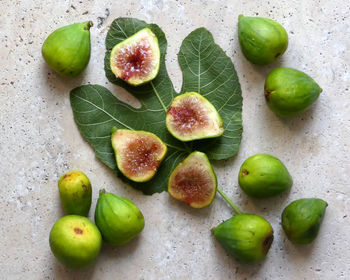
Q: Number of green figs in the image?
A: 9